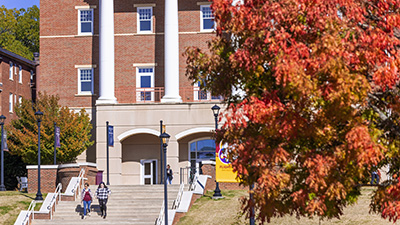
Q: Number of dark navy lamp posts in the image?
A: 4